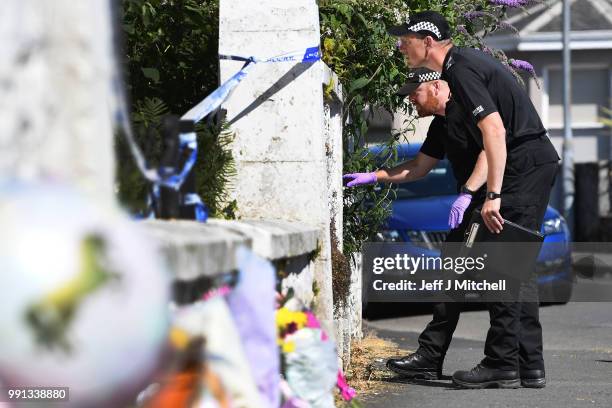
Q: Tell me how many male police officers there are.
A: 2